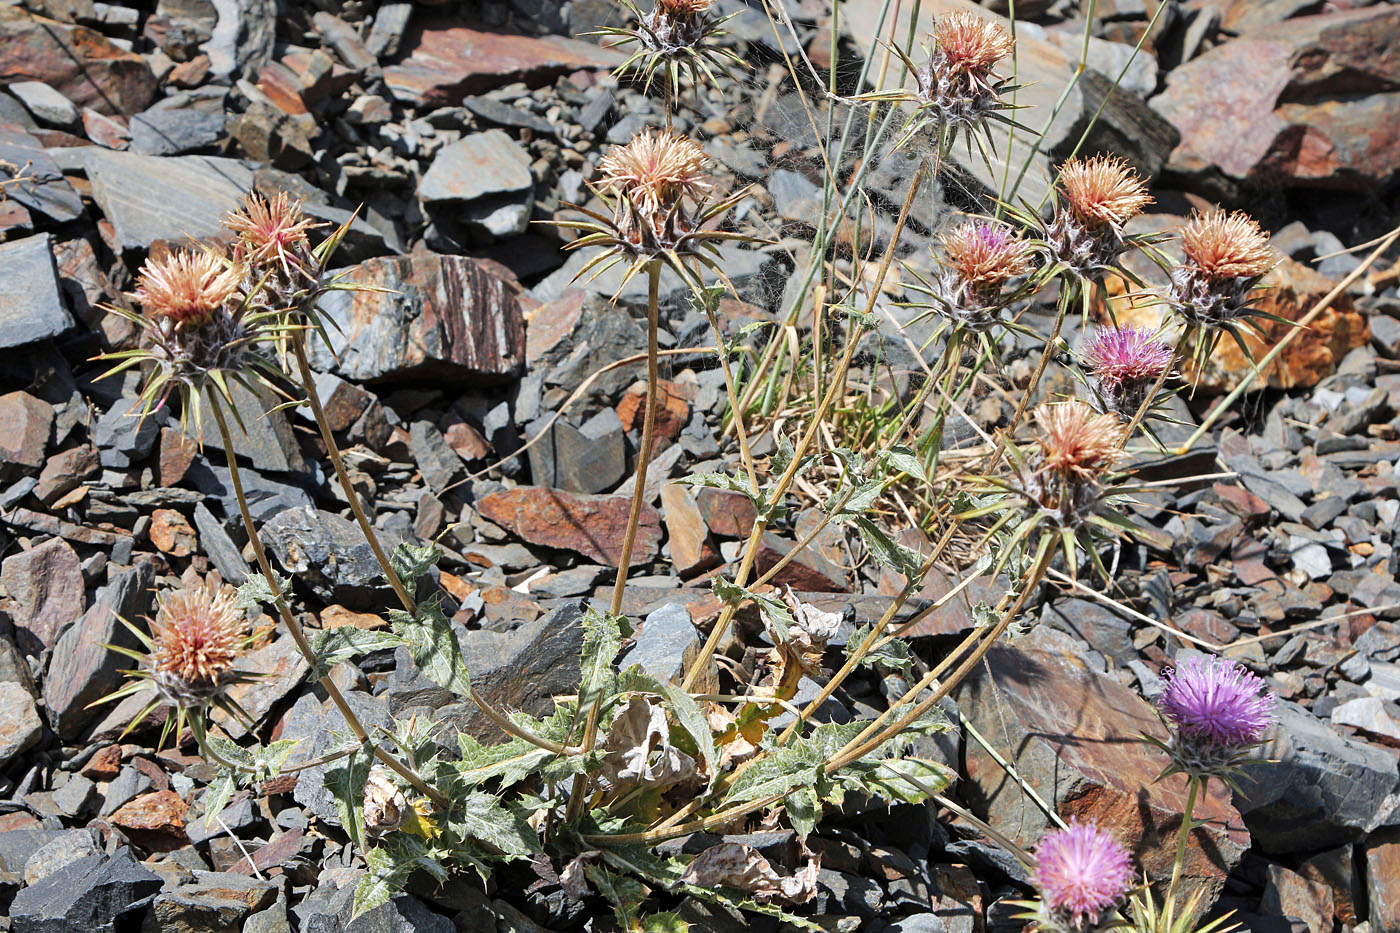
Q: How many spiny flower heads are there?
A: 13